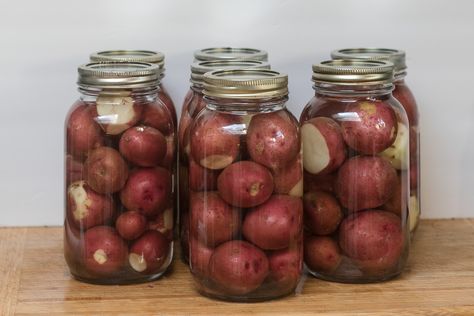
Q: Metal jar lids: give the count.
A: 7